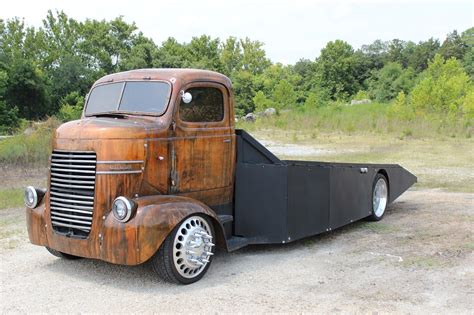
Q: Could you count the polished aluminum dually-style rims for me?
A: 2